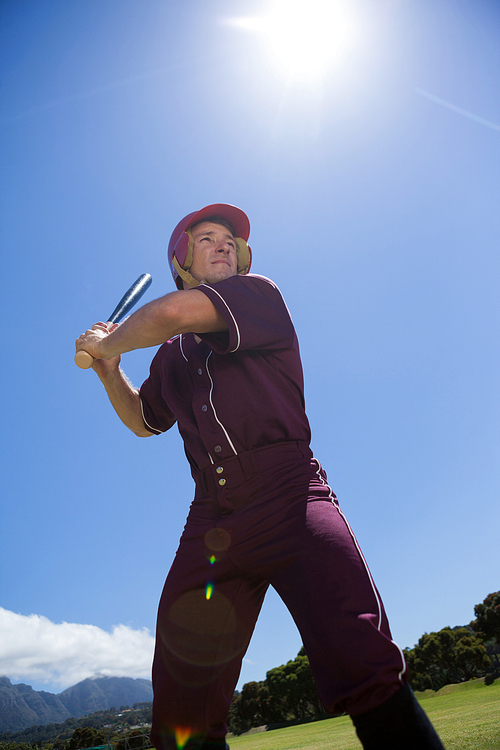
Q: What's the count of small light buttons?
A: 5